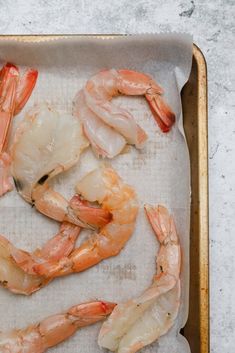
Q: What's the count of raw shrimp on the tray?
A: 7